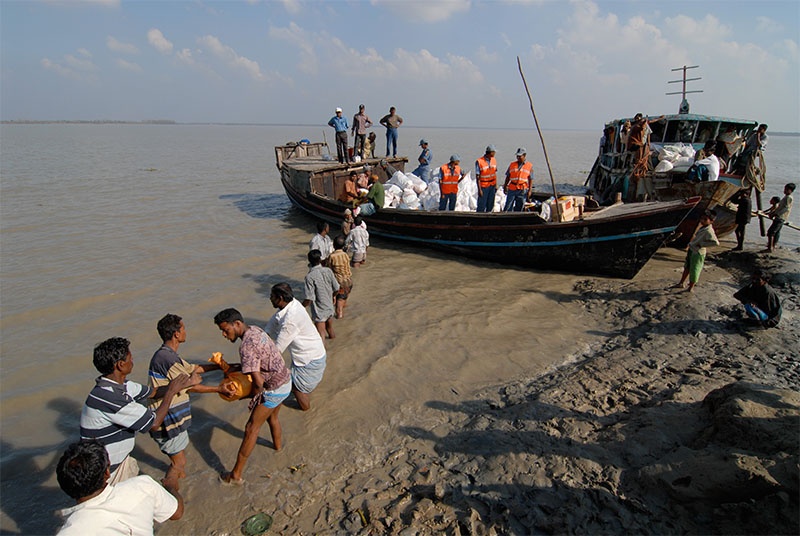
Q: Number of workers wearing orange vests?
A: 3